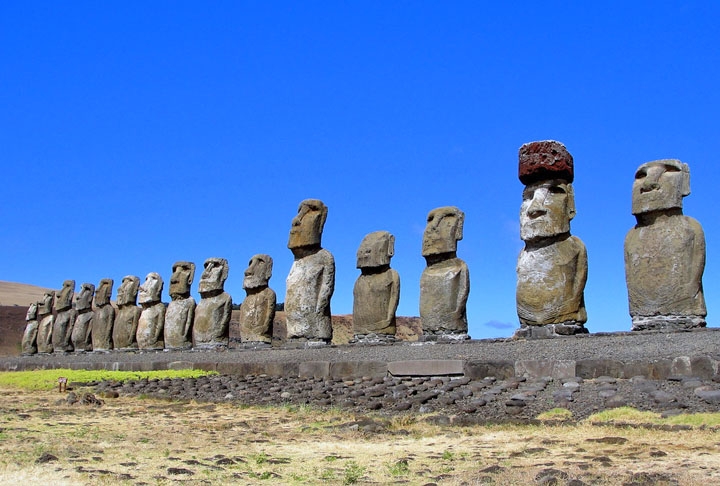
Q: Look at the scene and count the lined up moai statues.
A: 15